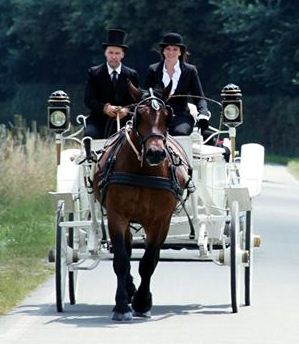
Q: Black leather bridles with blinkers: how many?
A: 1